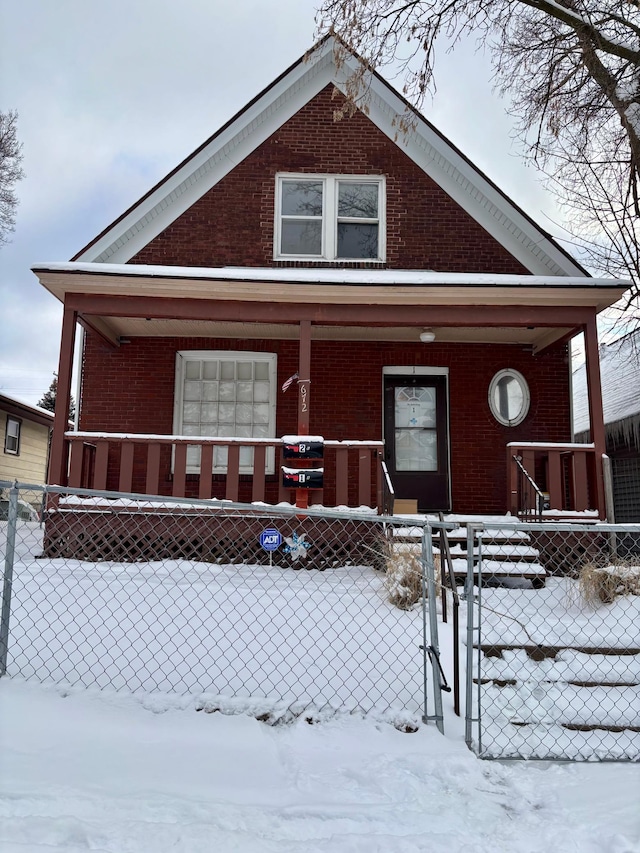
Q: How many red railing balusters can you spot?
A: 15